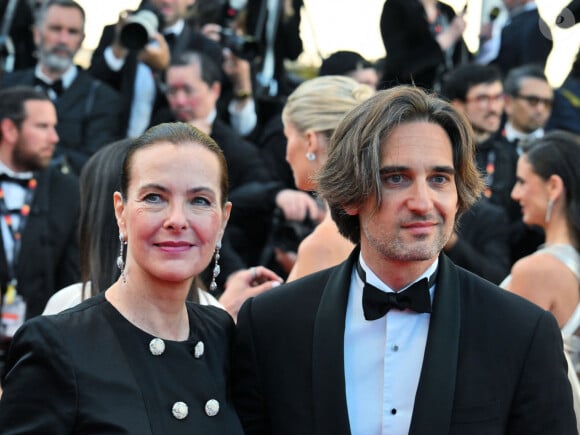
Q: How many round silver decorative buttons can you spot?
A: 4